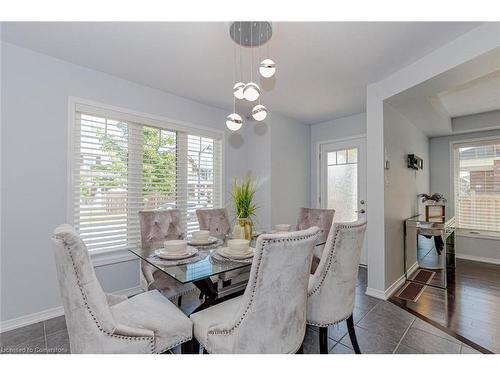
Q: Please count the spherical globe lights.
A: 5